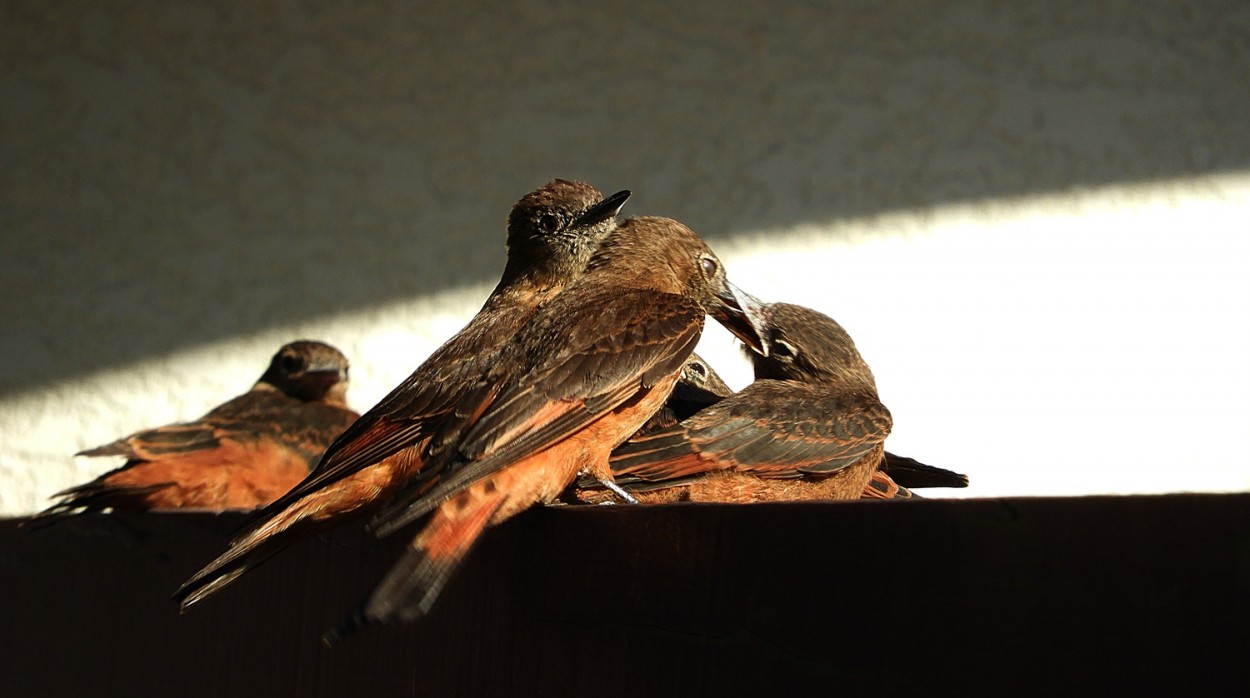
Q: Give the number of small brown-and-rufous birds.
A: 5